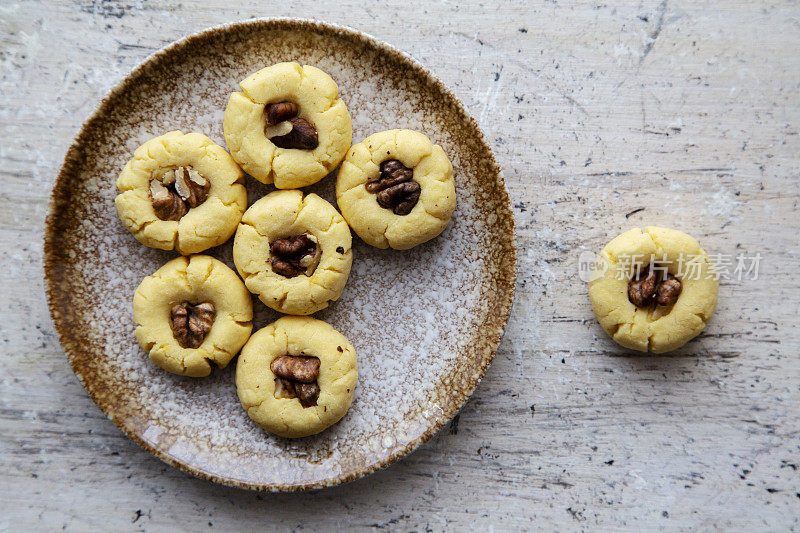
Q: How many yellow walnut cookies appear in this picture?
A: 7